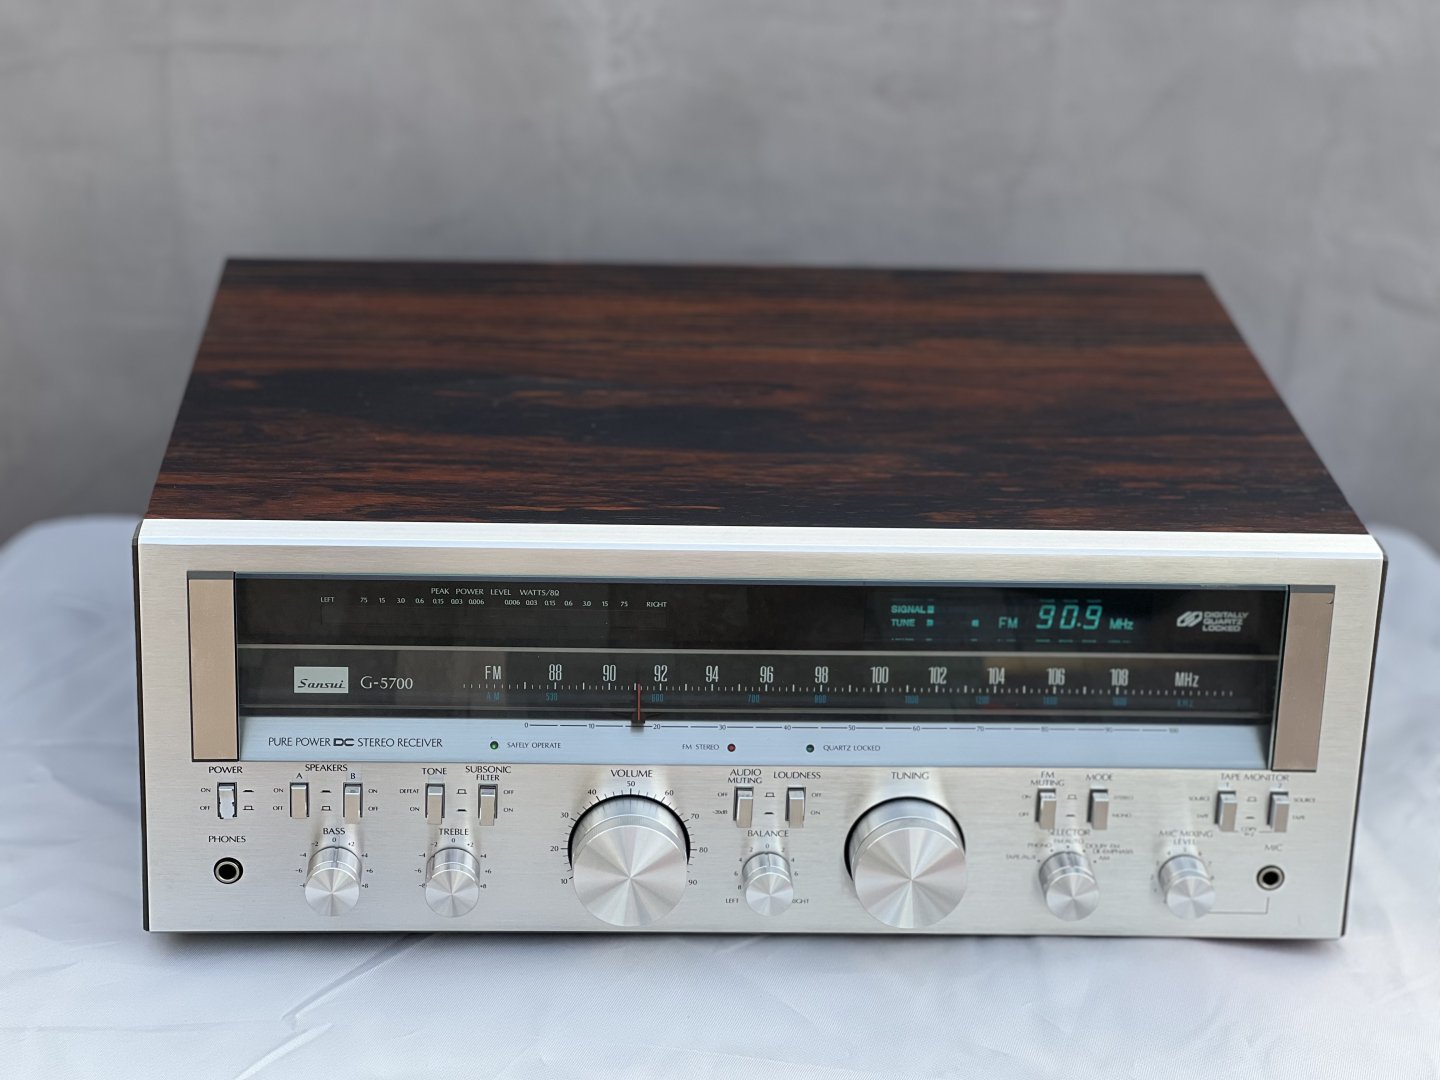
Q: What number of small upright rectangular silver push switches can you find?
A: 11